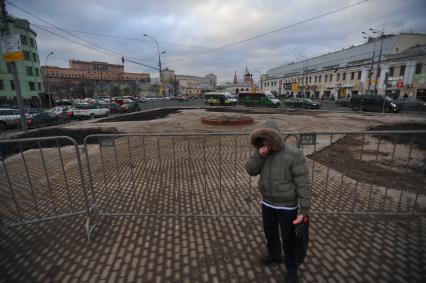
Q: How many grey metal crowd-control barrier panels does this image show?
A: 3